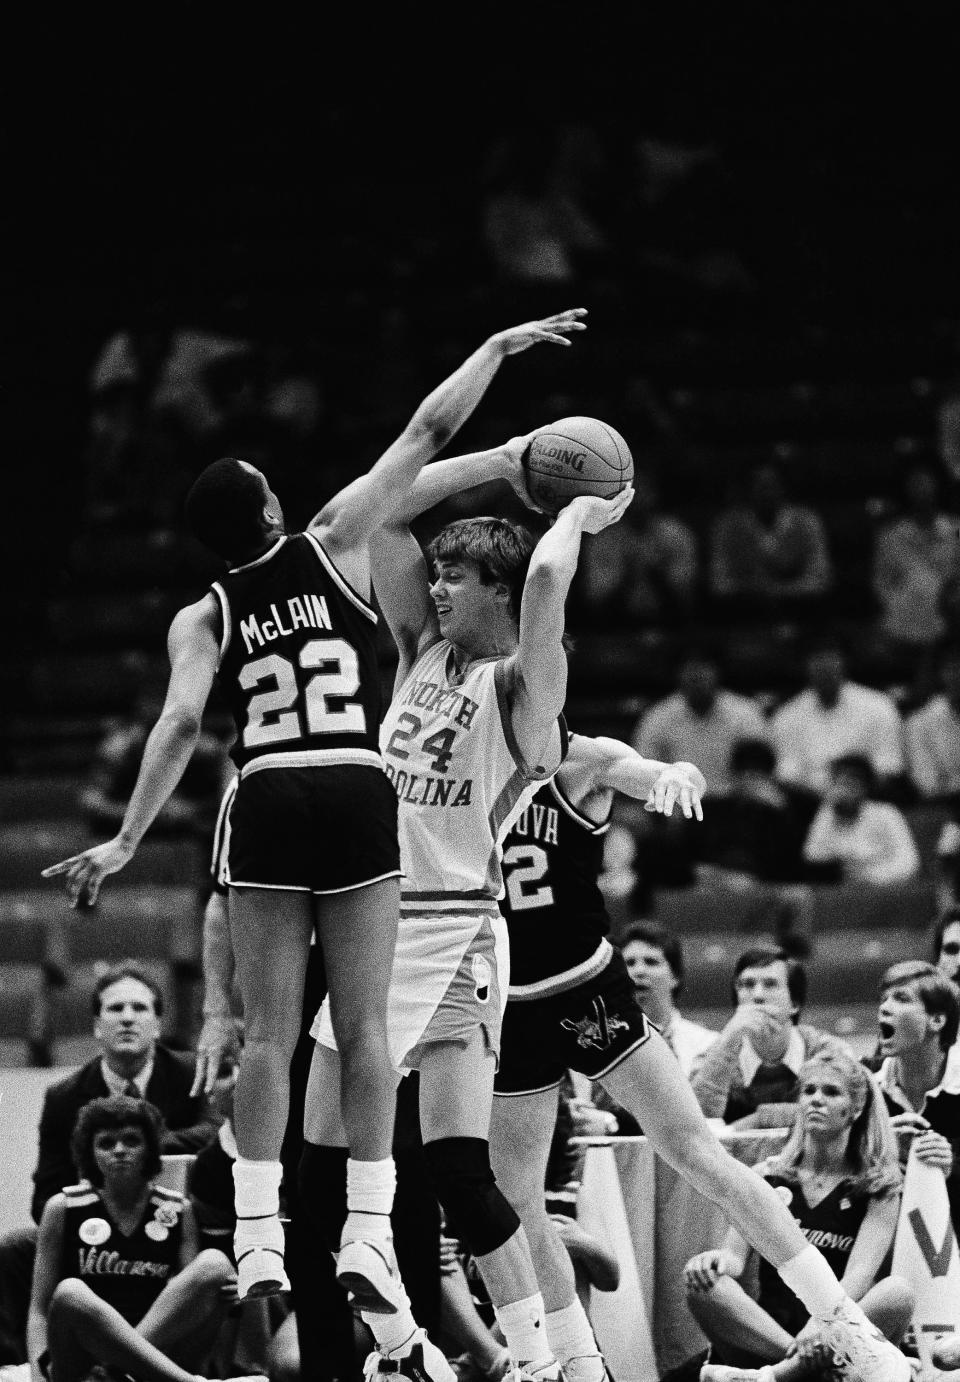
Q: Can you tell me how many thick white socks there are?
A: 6